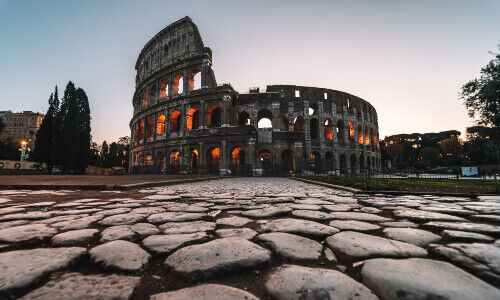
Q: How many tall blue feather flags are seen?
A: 0